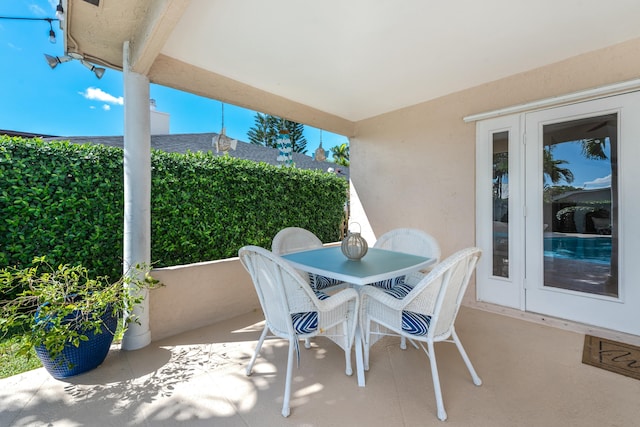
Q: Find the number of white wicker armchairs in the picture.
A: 4